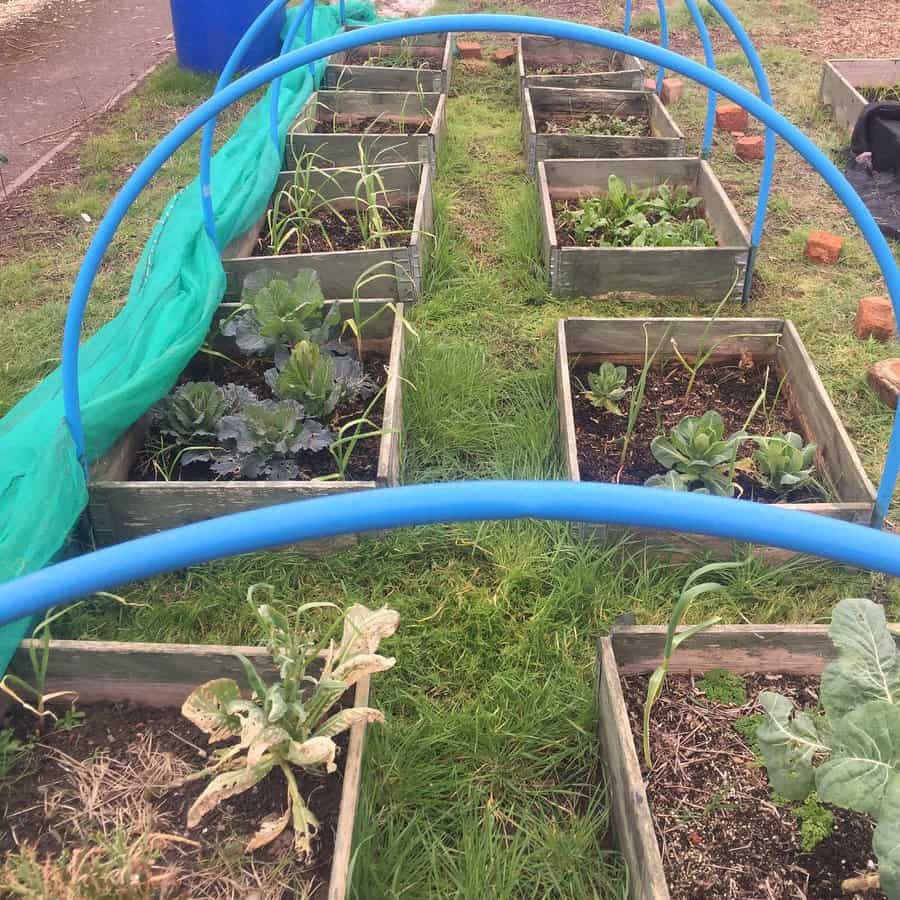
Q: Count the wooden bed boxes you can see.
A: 11